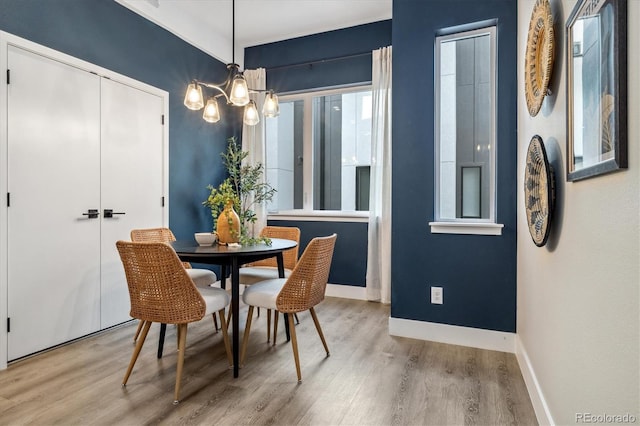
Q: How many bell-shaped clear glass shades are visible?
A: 5